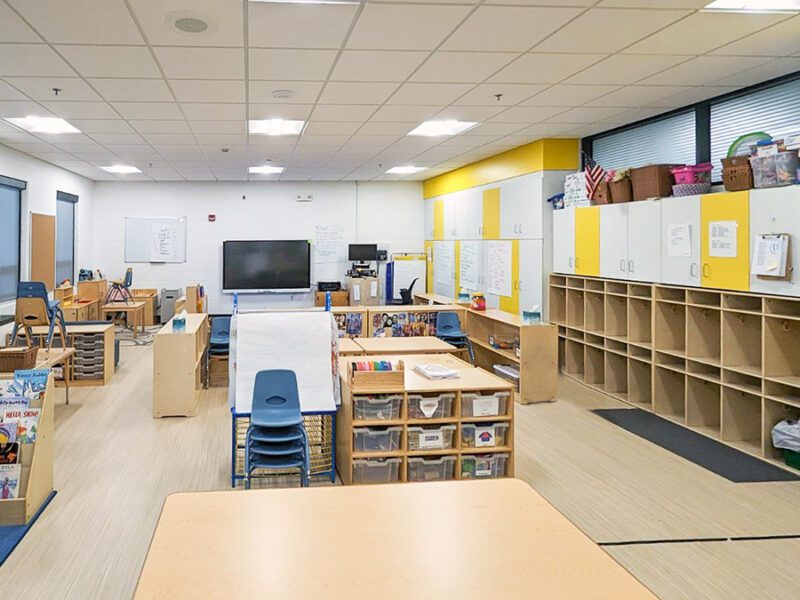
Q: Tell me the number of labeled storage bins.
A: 5